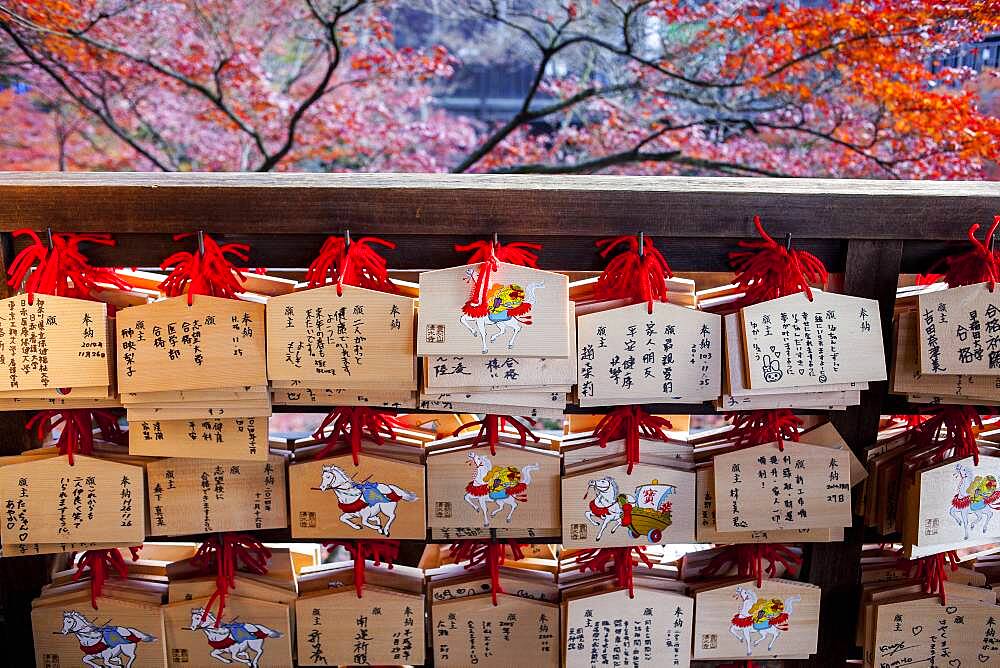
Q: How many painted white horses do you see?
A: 8